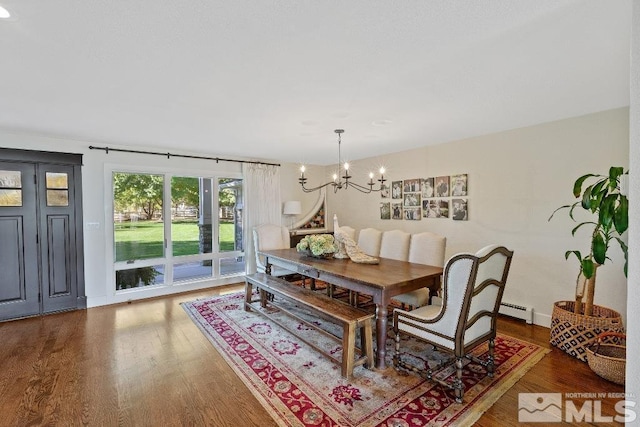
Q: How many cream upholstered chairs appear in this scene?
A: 6